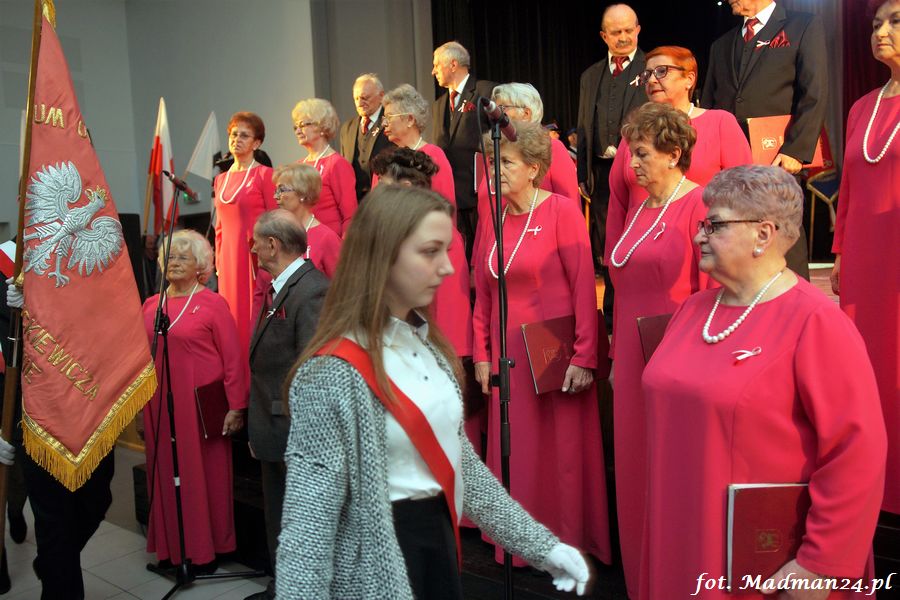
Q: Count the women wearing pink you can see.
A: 12